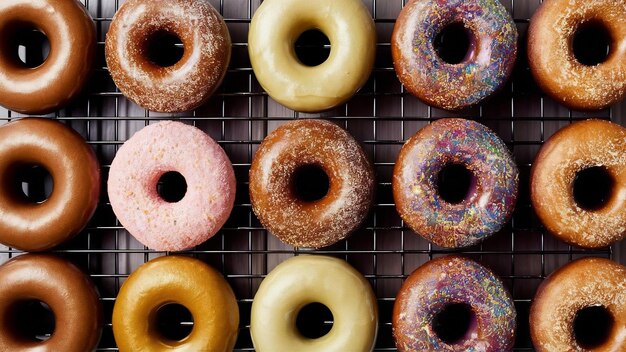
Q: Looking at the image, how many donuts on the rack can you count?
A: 15